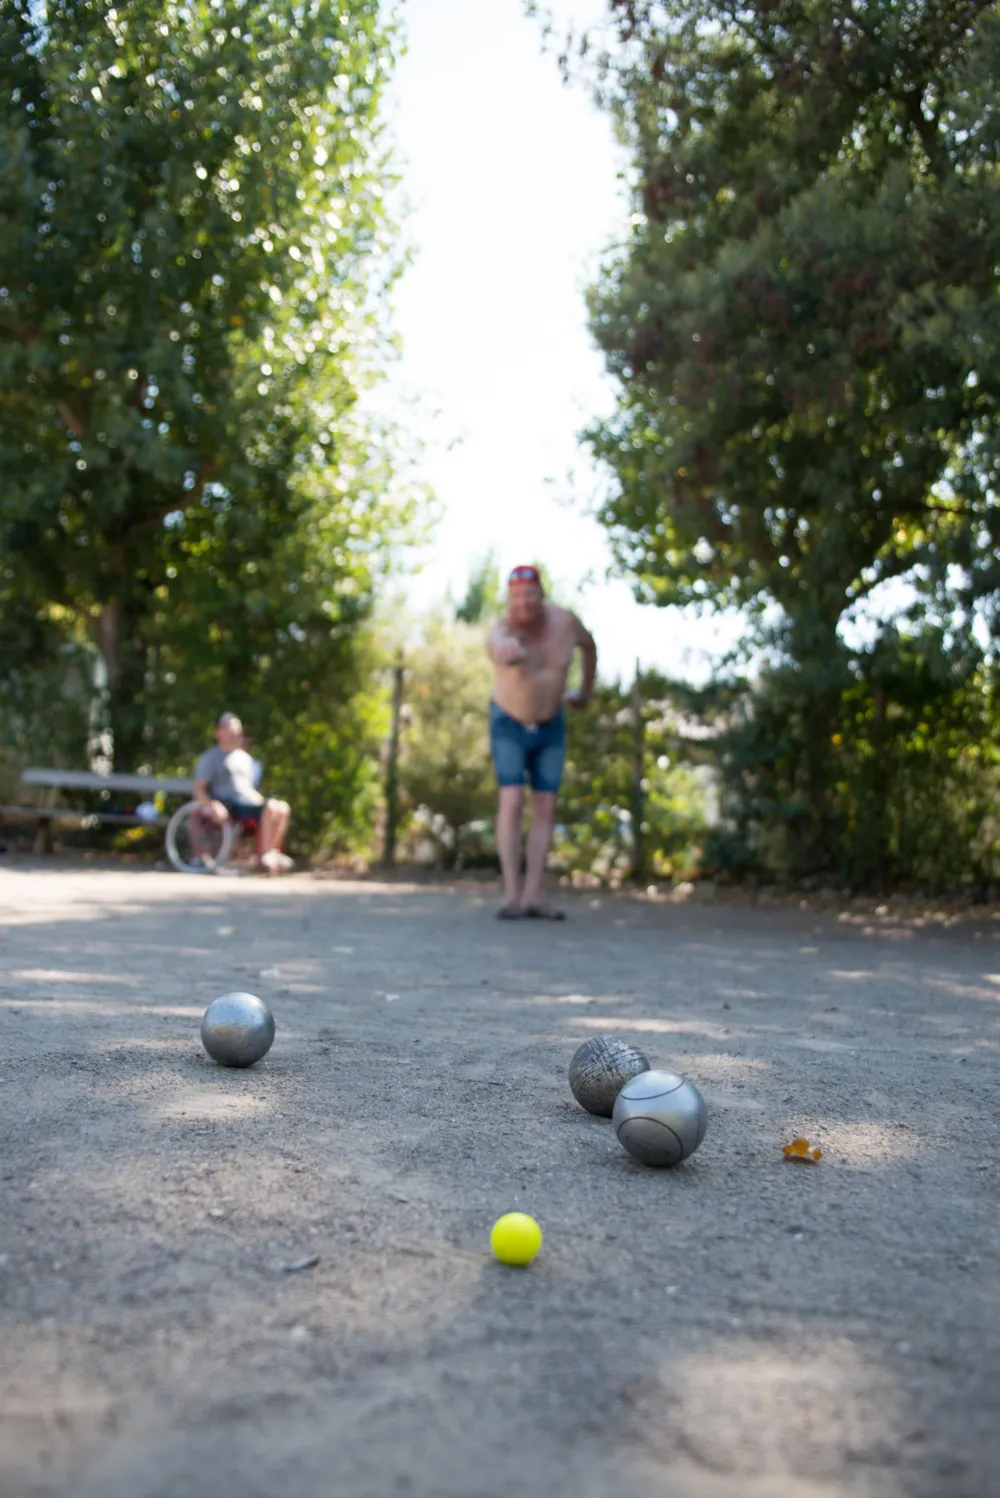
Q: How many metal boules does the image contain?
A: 3